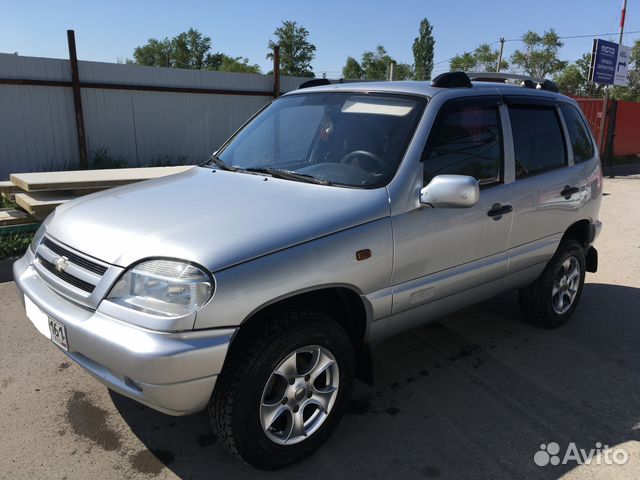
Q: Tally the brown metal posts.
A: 2